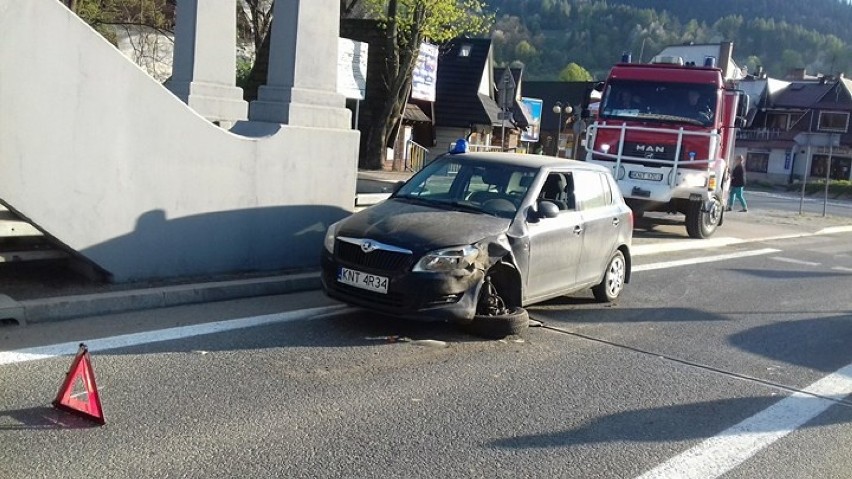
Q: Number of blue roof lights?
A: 3